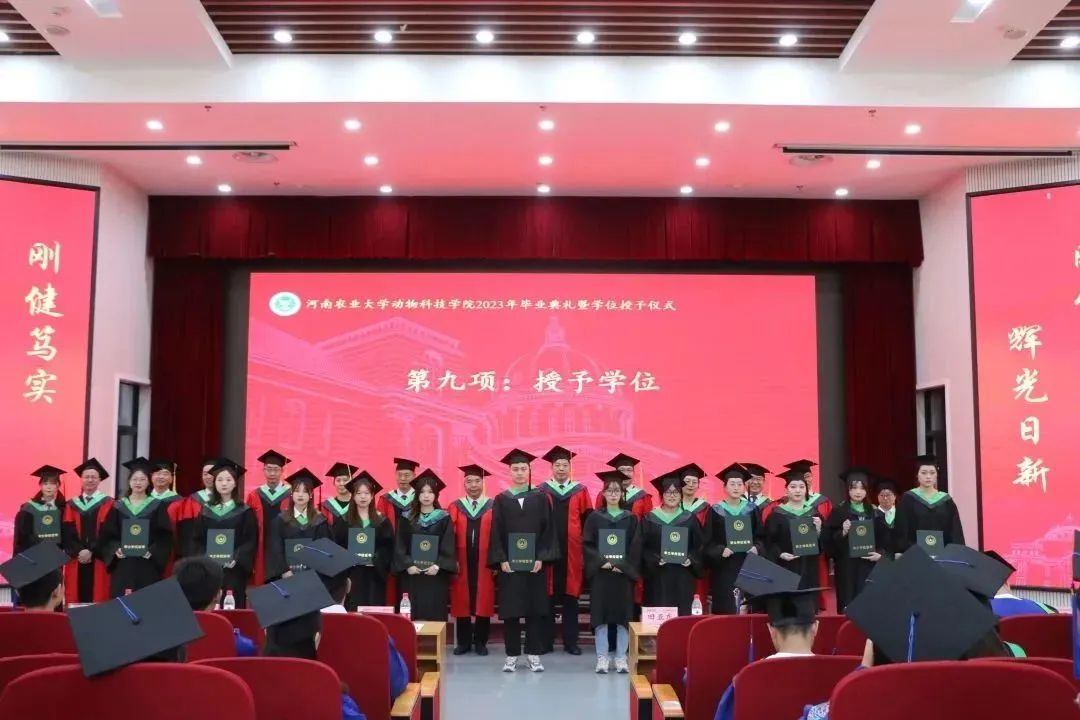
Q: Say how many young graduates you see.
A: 13